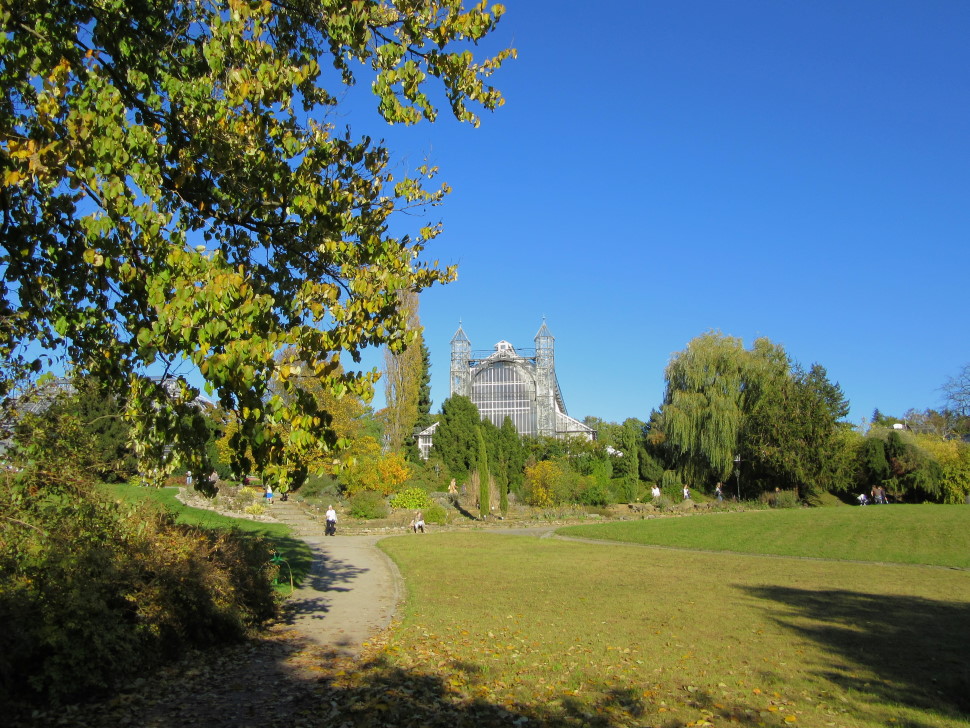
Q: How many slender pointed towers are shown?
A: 2